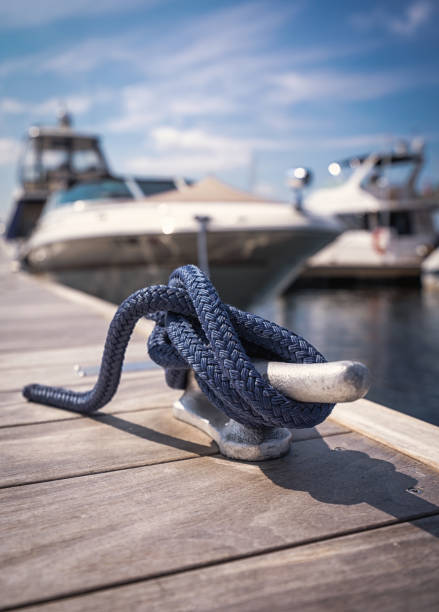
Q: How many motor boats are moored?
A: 3